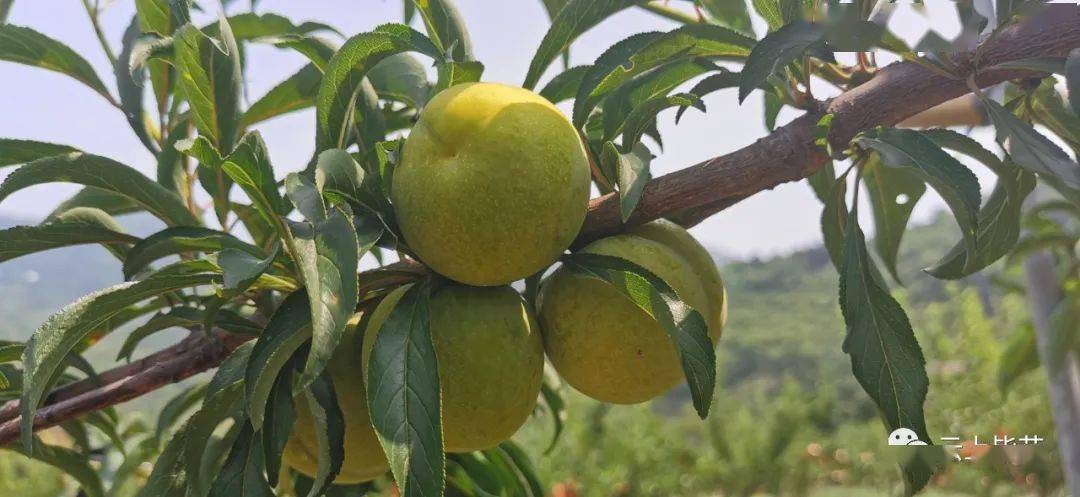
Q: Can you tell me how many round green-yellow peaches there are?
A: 4